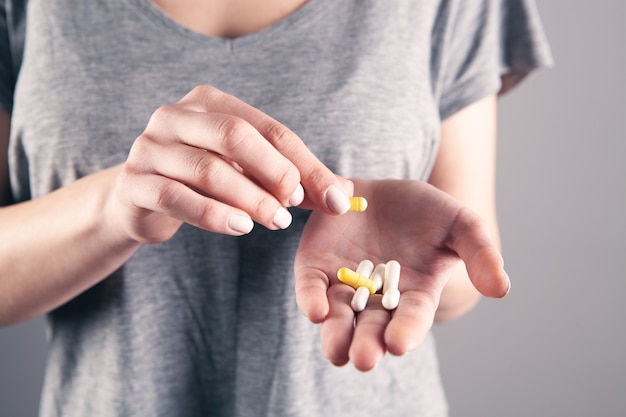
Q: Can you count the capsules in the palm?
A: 6